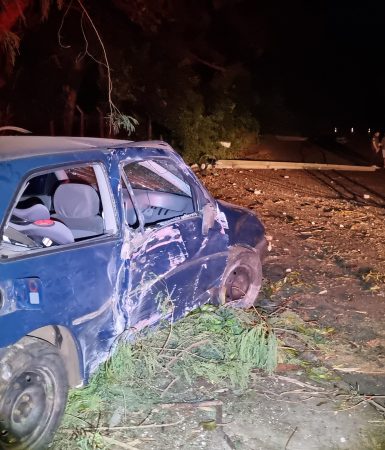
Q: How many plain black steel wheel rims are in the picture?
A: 2